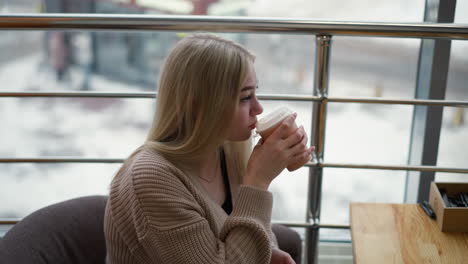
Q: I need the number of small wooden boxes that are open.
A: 1